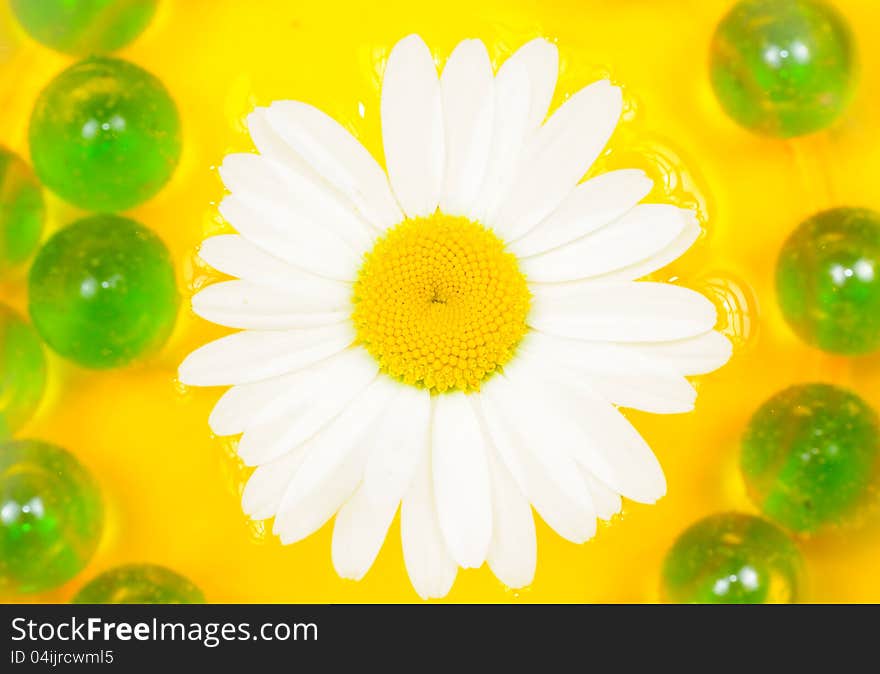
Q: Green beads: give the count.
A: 11